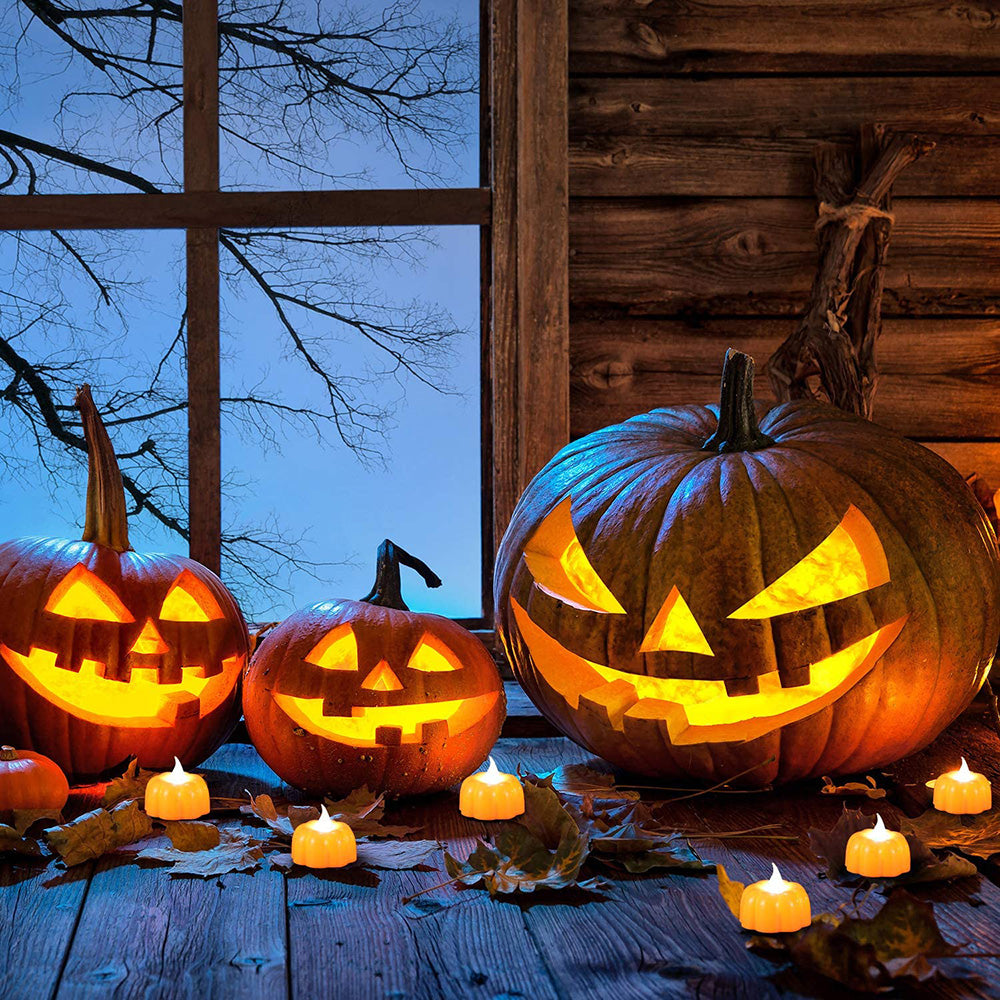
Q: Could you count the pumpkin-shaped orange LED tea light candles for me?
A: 6